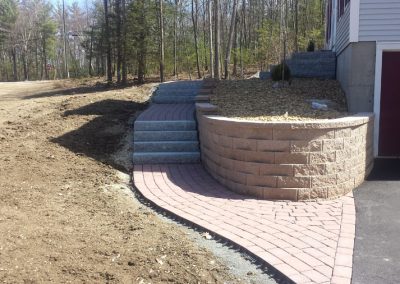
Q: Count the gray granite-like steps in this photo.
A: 7